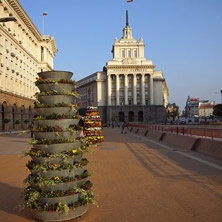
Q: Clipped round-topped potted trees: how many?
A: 3